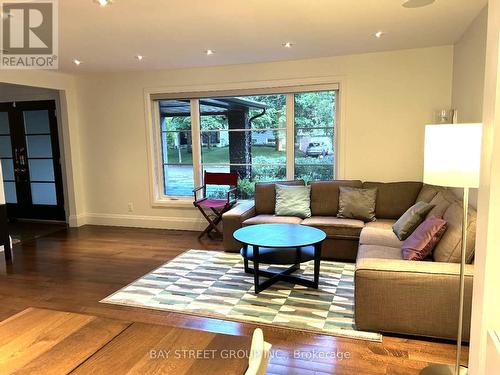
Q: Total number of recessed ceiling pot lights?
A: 6